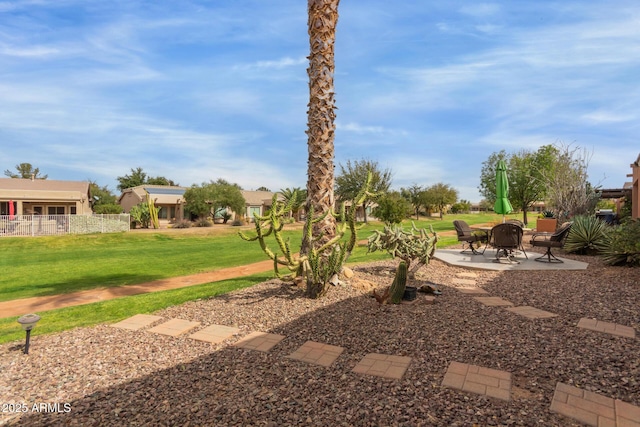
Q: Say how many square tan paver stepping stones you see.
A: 14